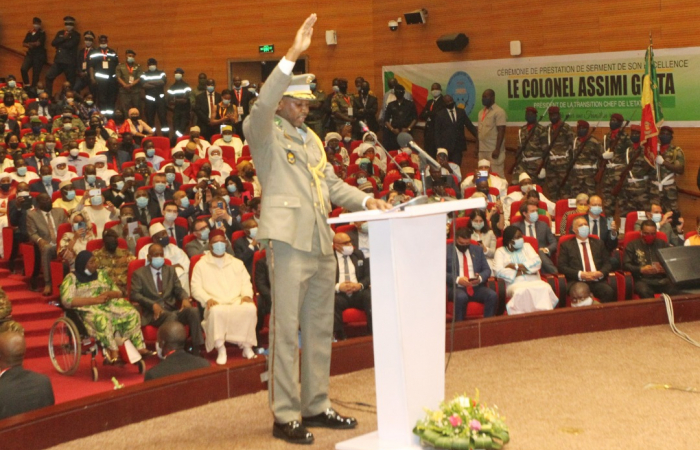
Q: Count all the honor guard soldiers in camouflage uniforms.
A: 6